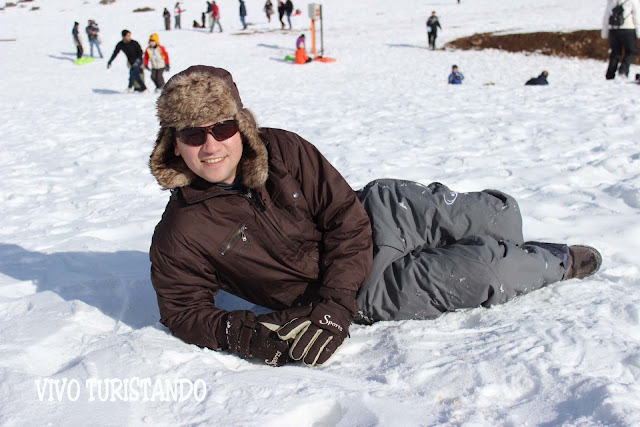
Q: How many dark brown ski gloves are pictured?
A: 2